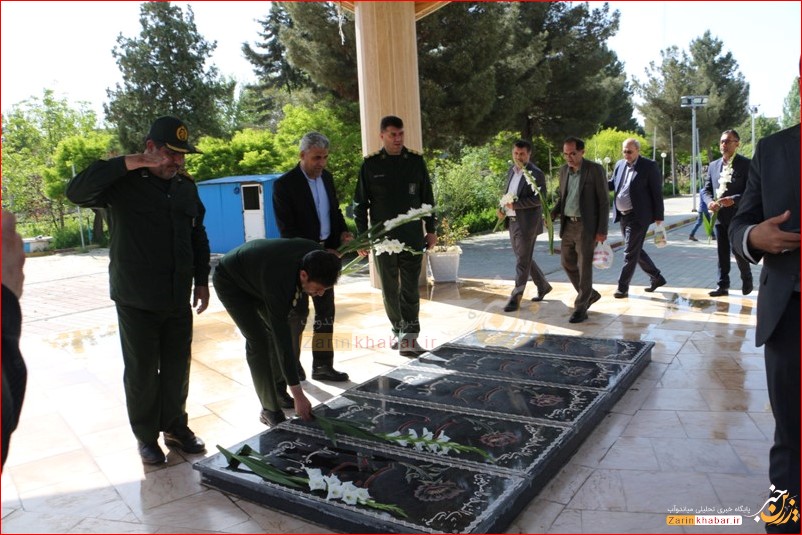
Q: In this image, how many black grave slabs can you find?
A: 5